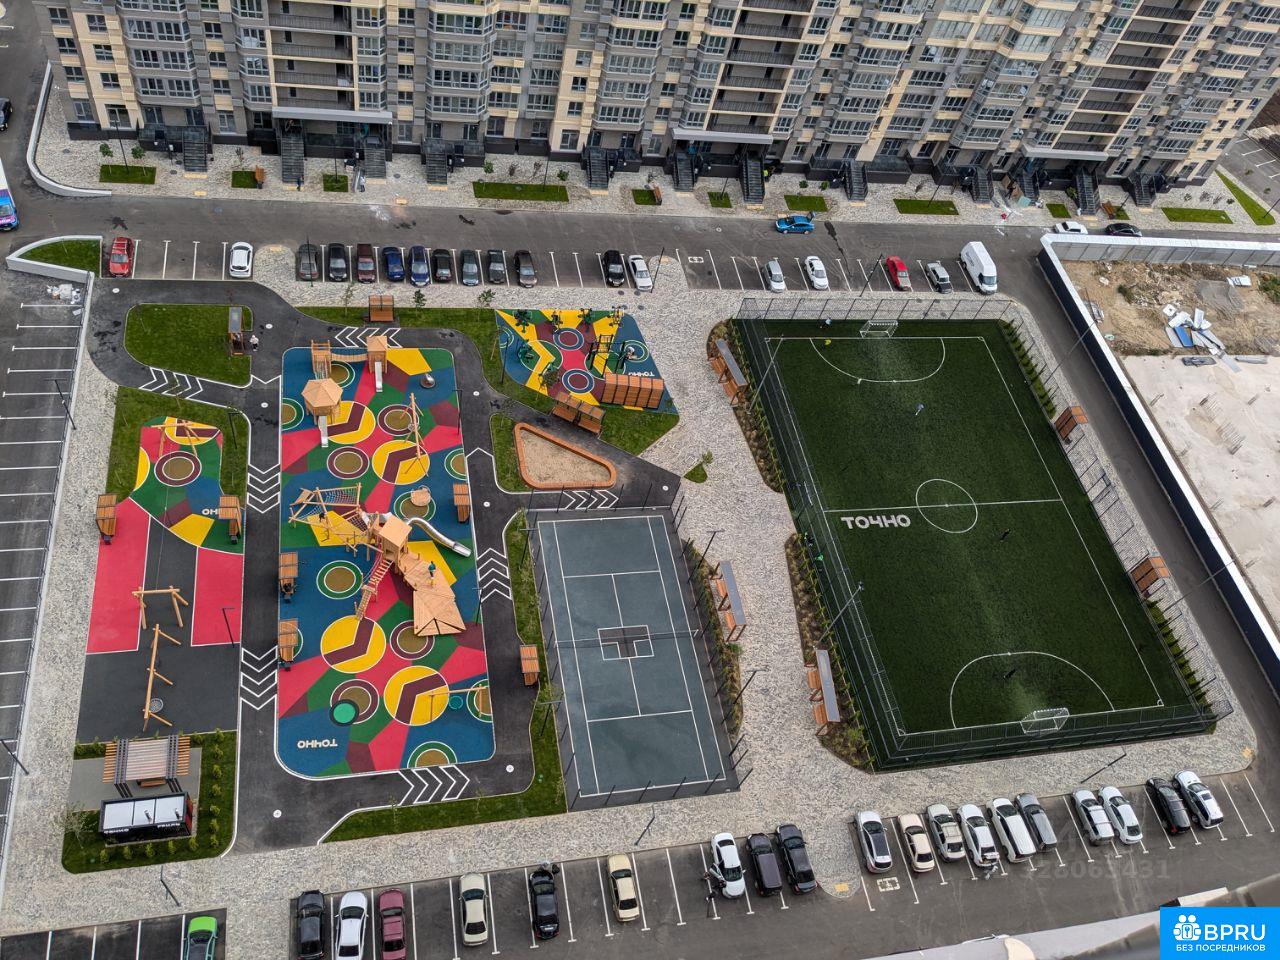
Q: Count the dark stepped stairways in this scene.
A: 12